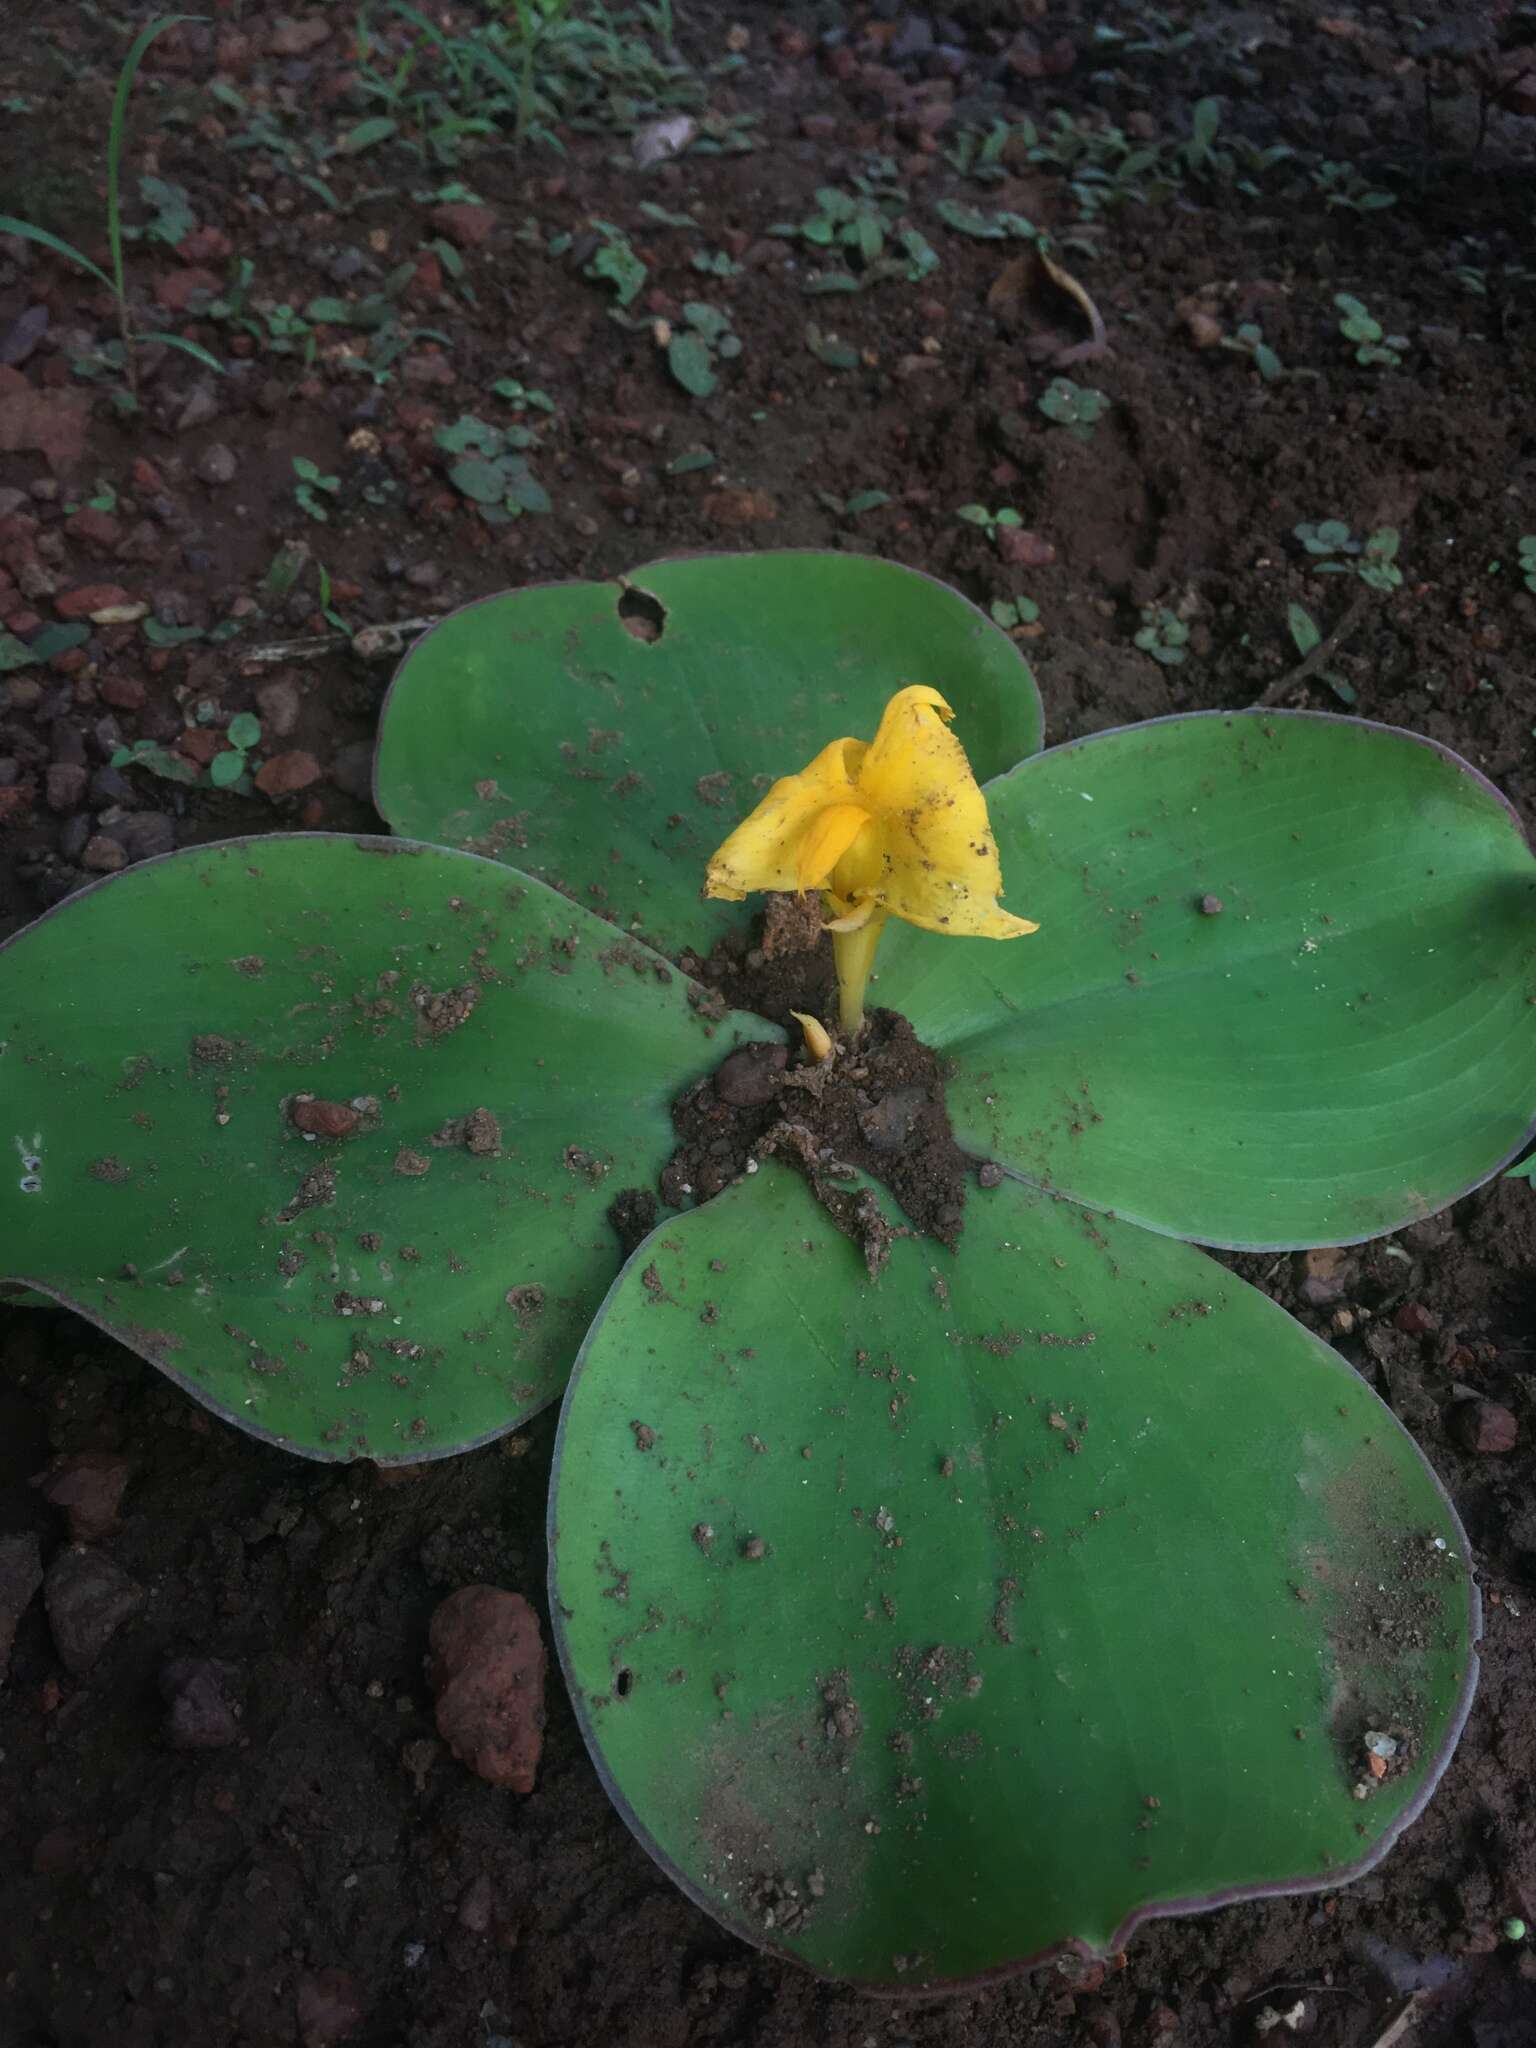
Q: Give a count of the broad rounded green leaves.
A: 4